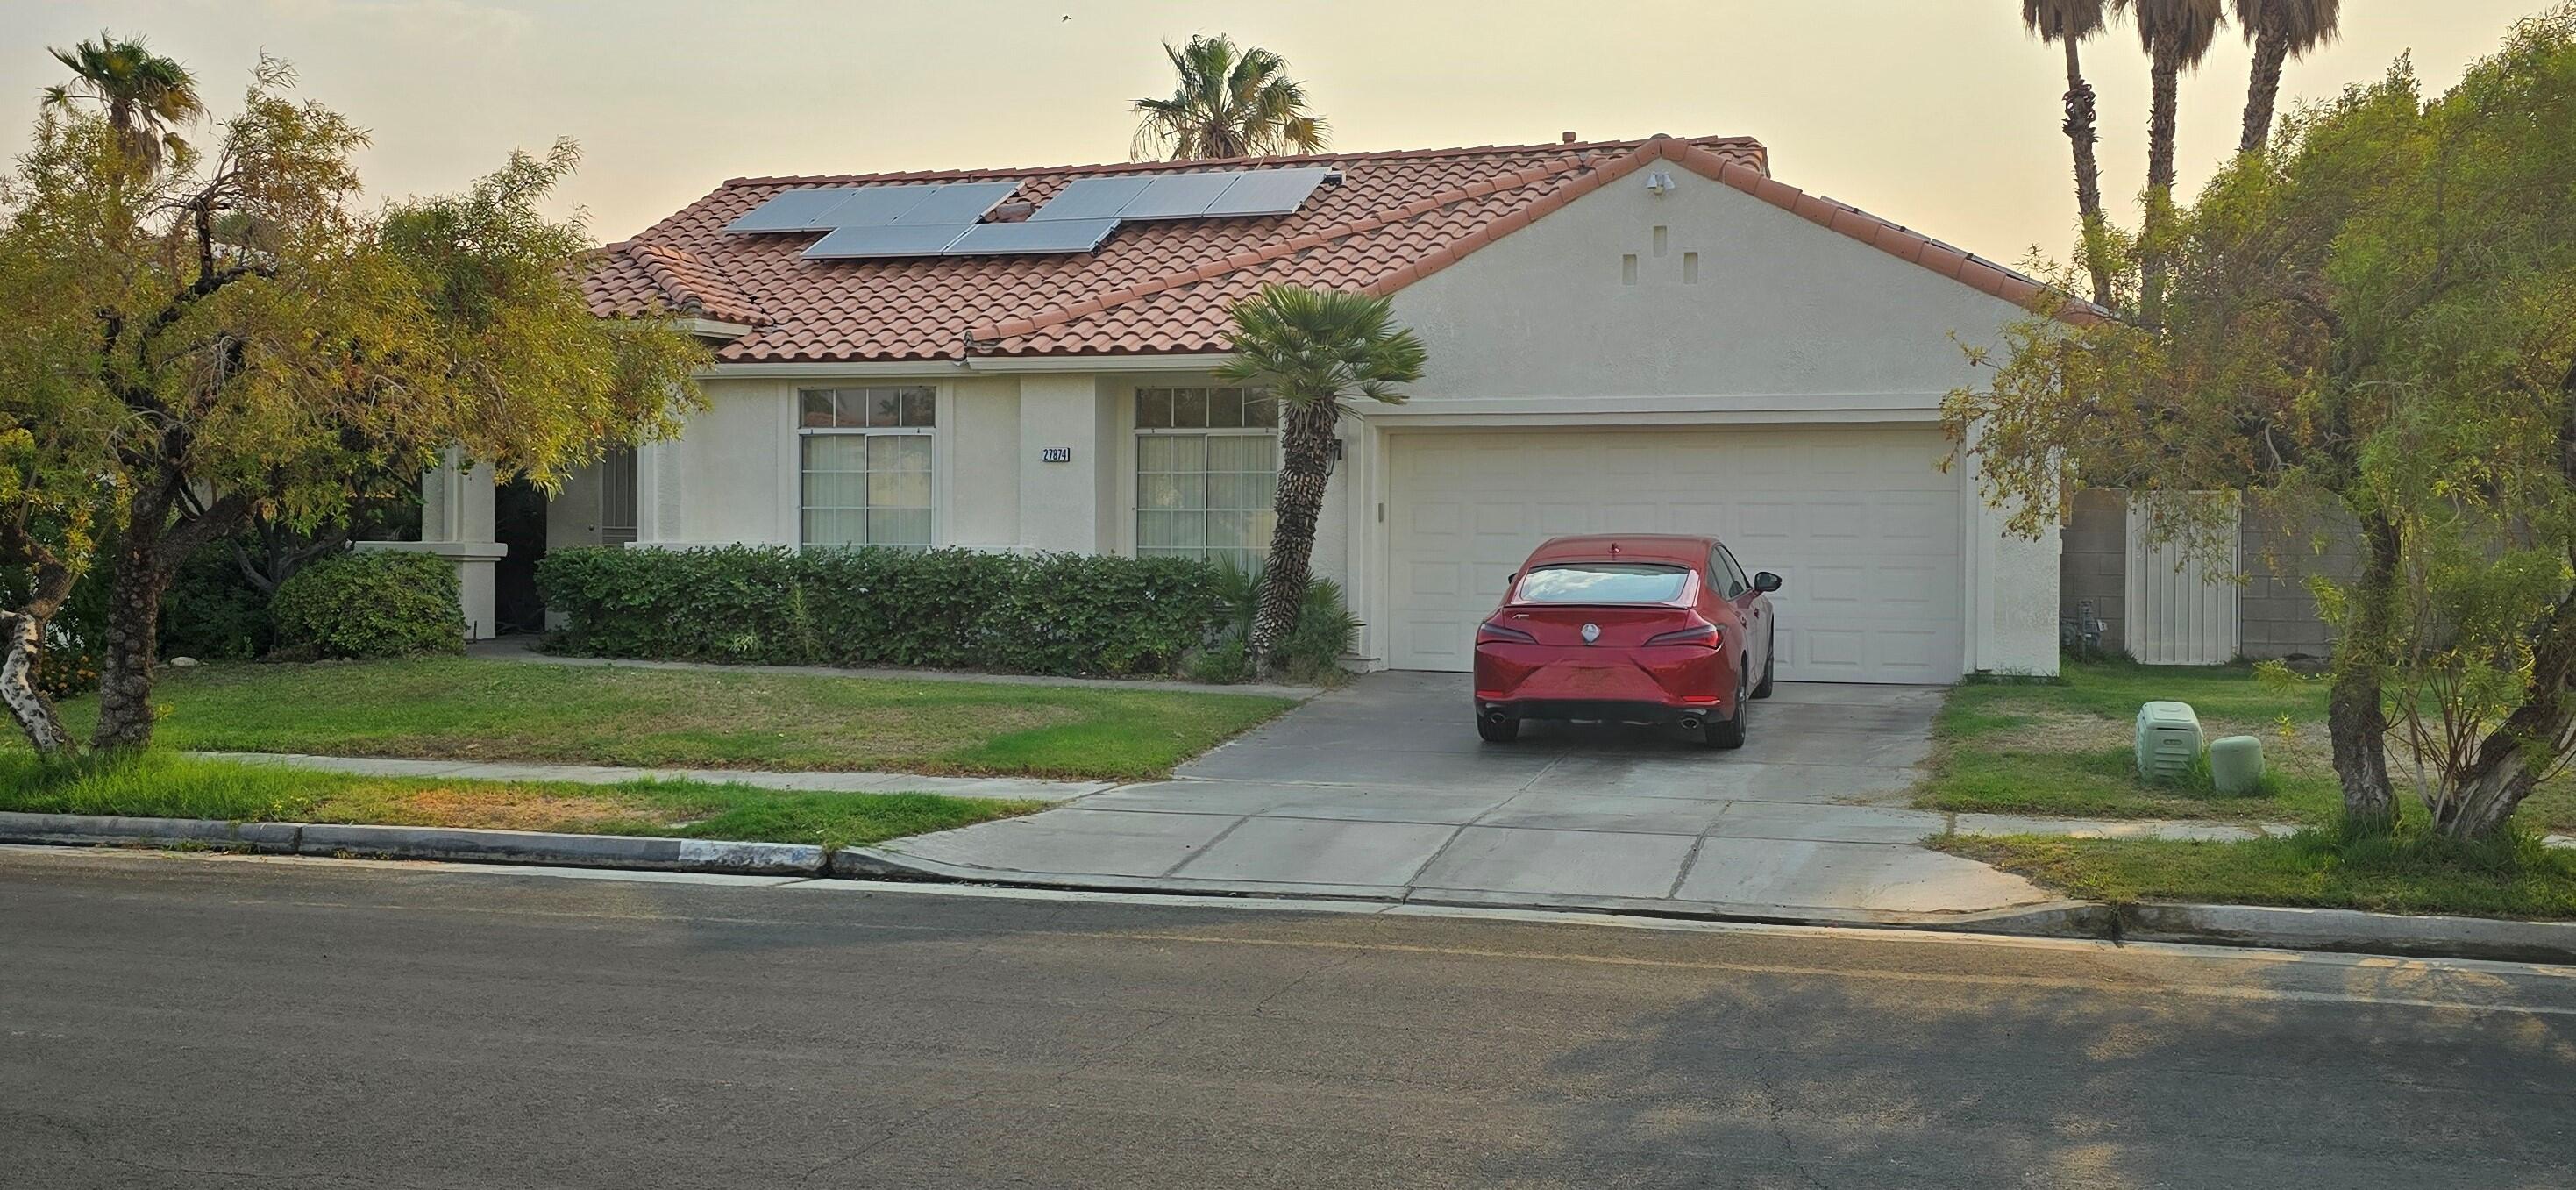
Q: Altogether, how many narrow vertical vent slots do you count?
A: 3